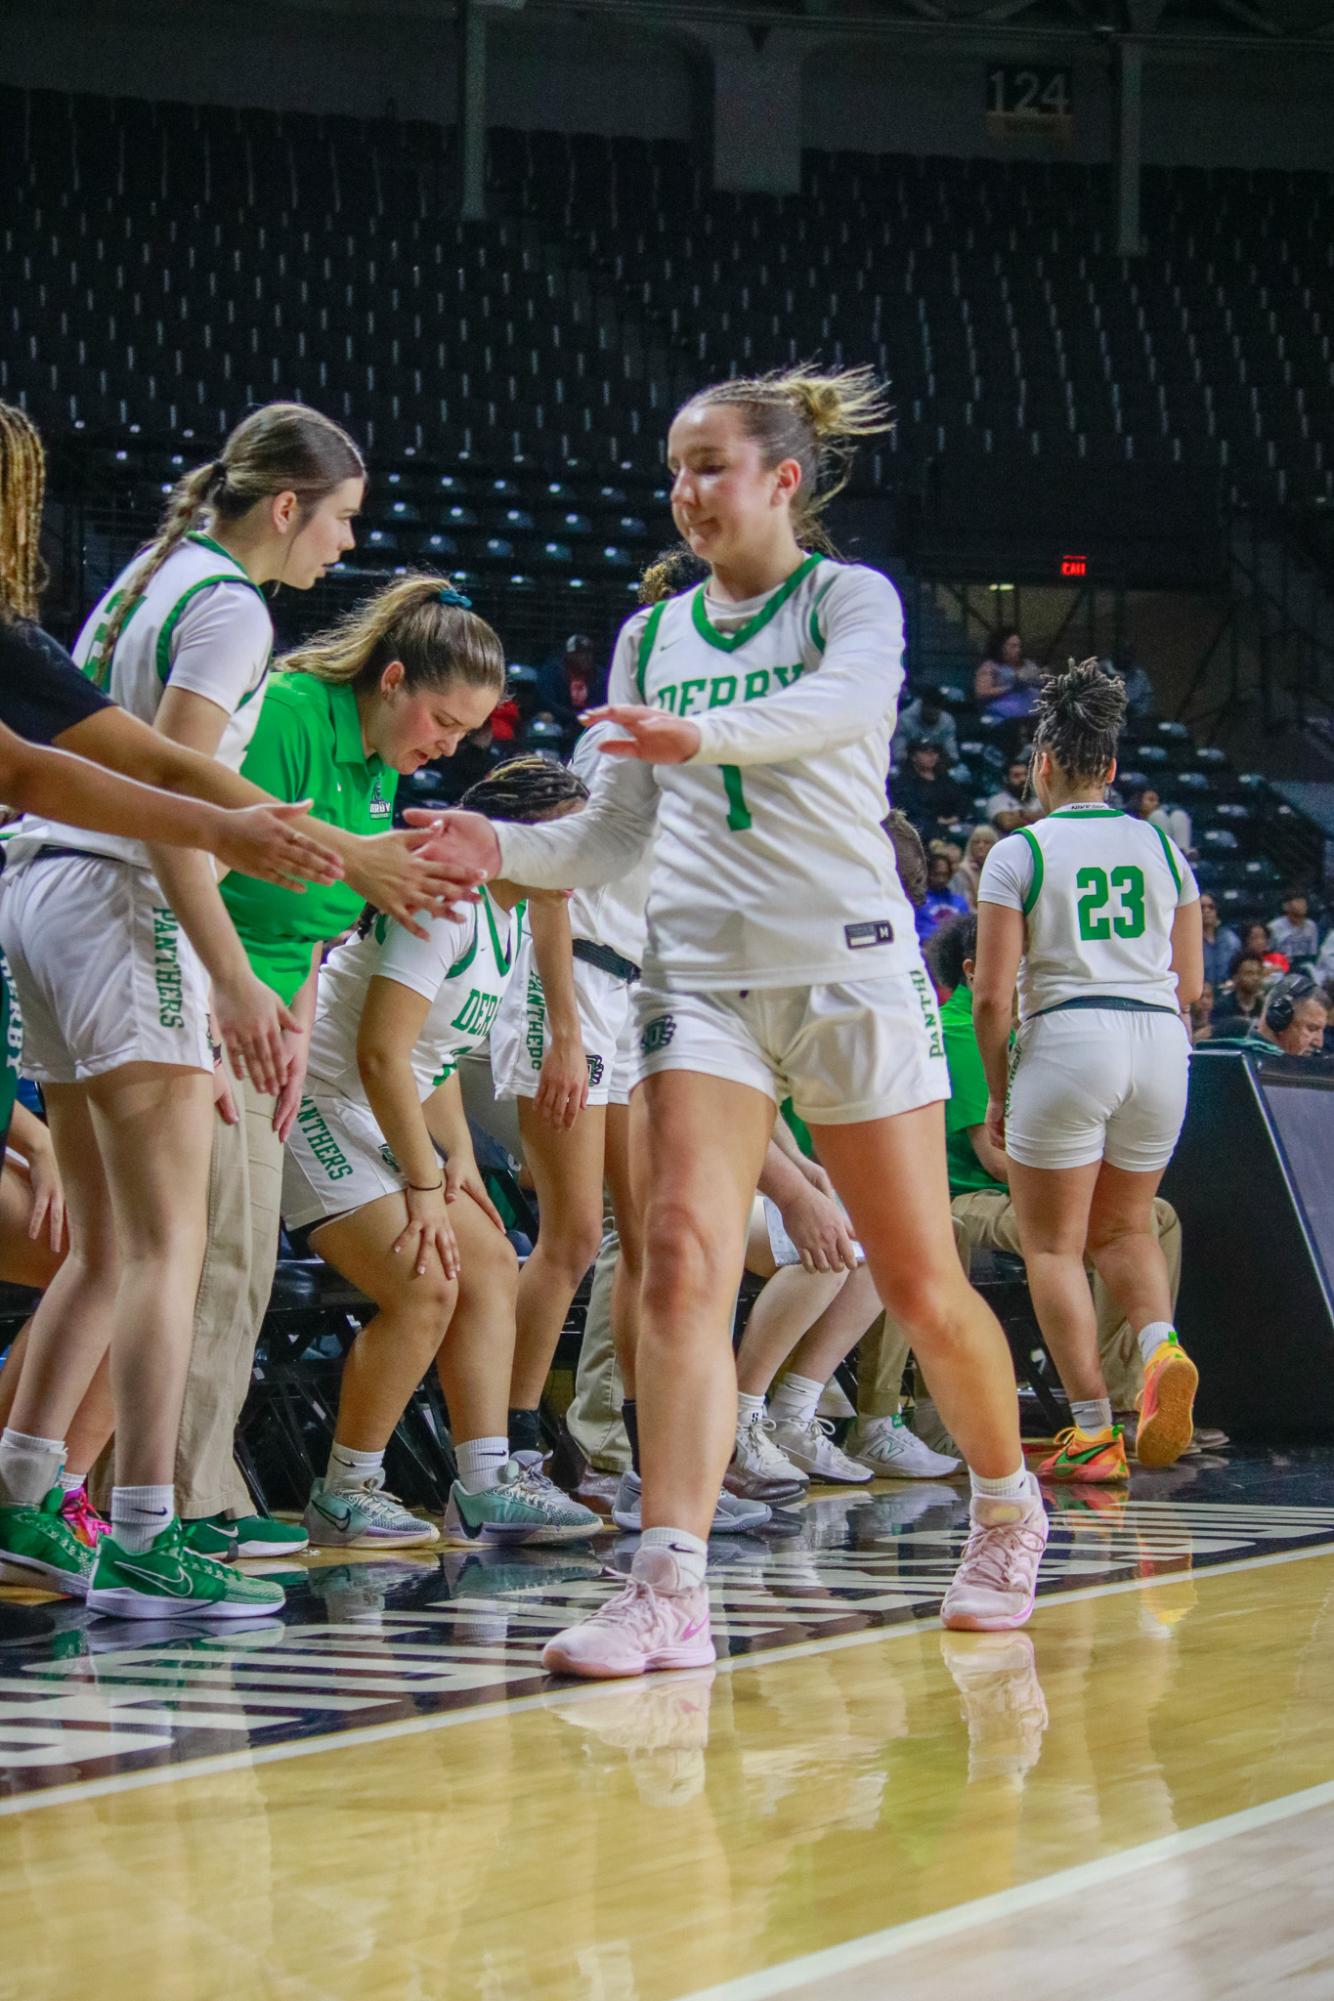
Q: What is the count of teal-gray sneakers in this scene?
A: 2